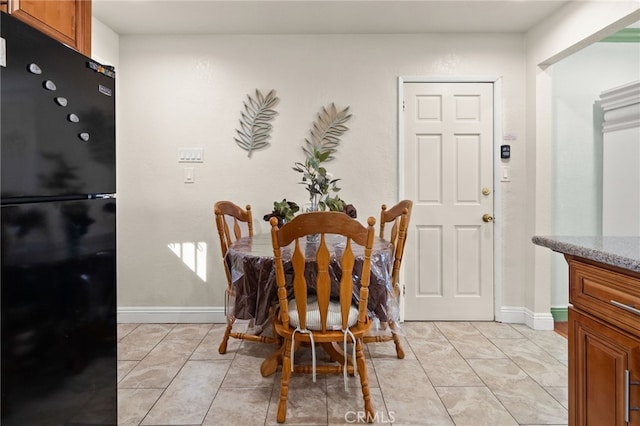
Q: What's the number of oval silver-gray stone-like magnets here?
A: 5